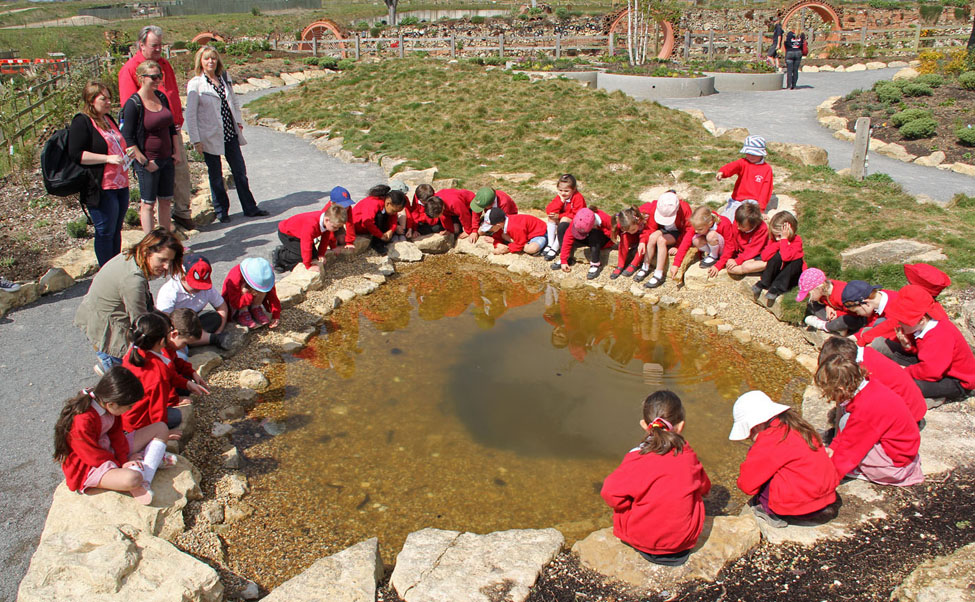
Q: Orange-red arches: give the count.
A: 4